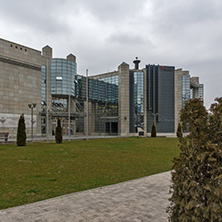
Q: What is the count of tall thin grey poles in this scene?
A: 3